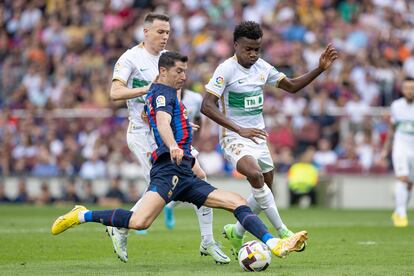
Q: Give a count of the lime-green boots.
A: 2